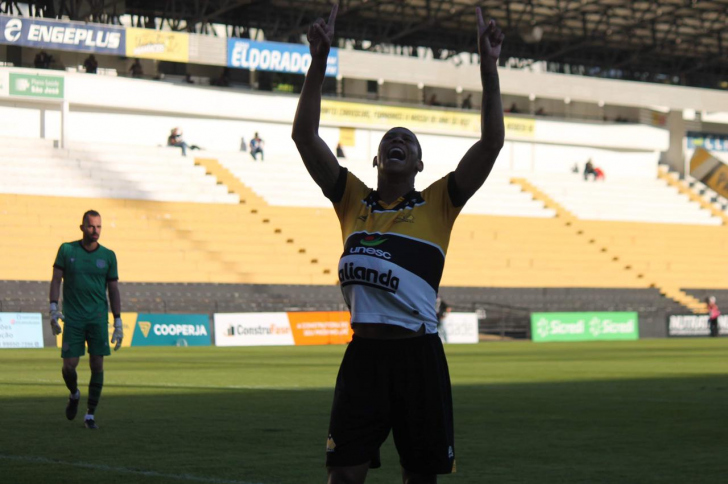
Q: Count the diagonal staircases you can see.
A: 3